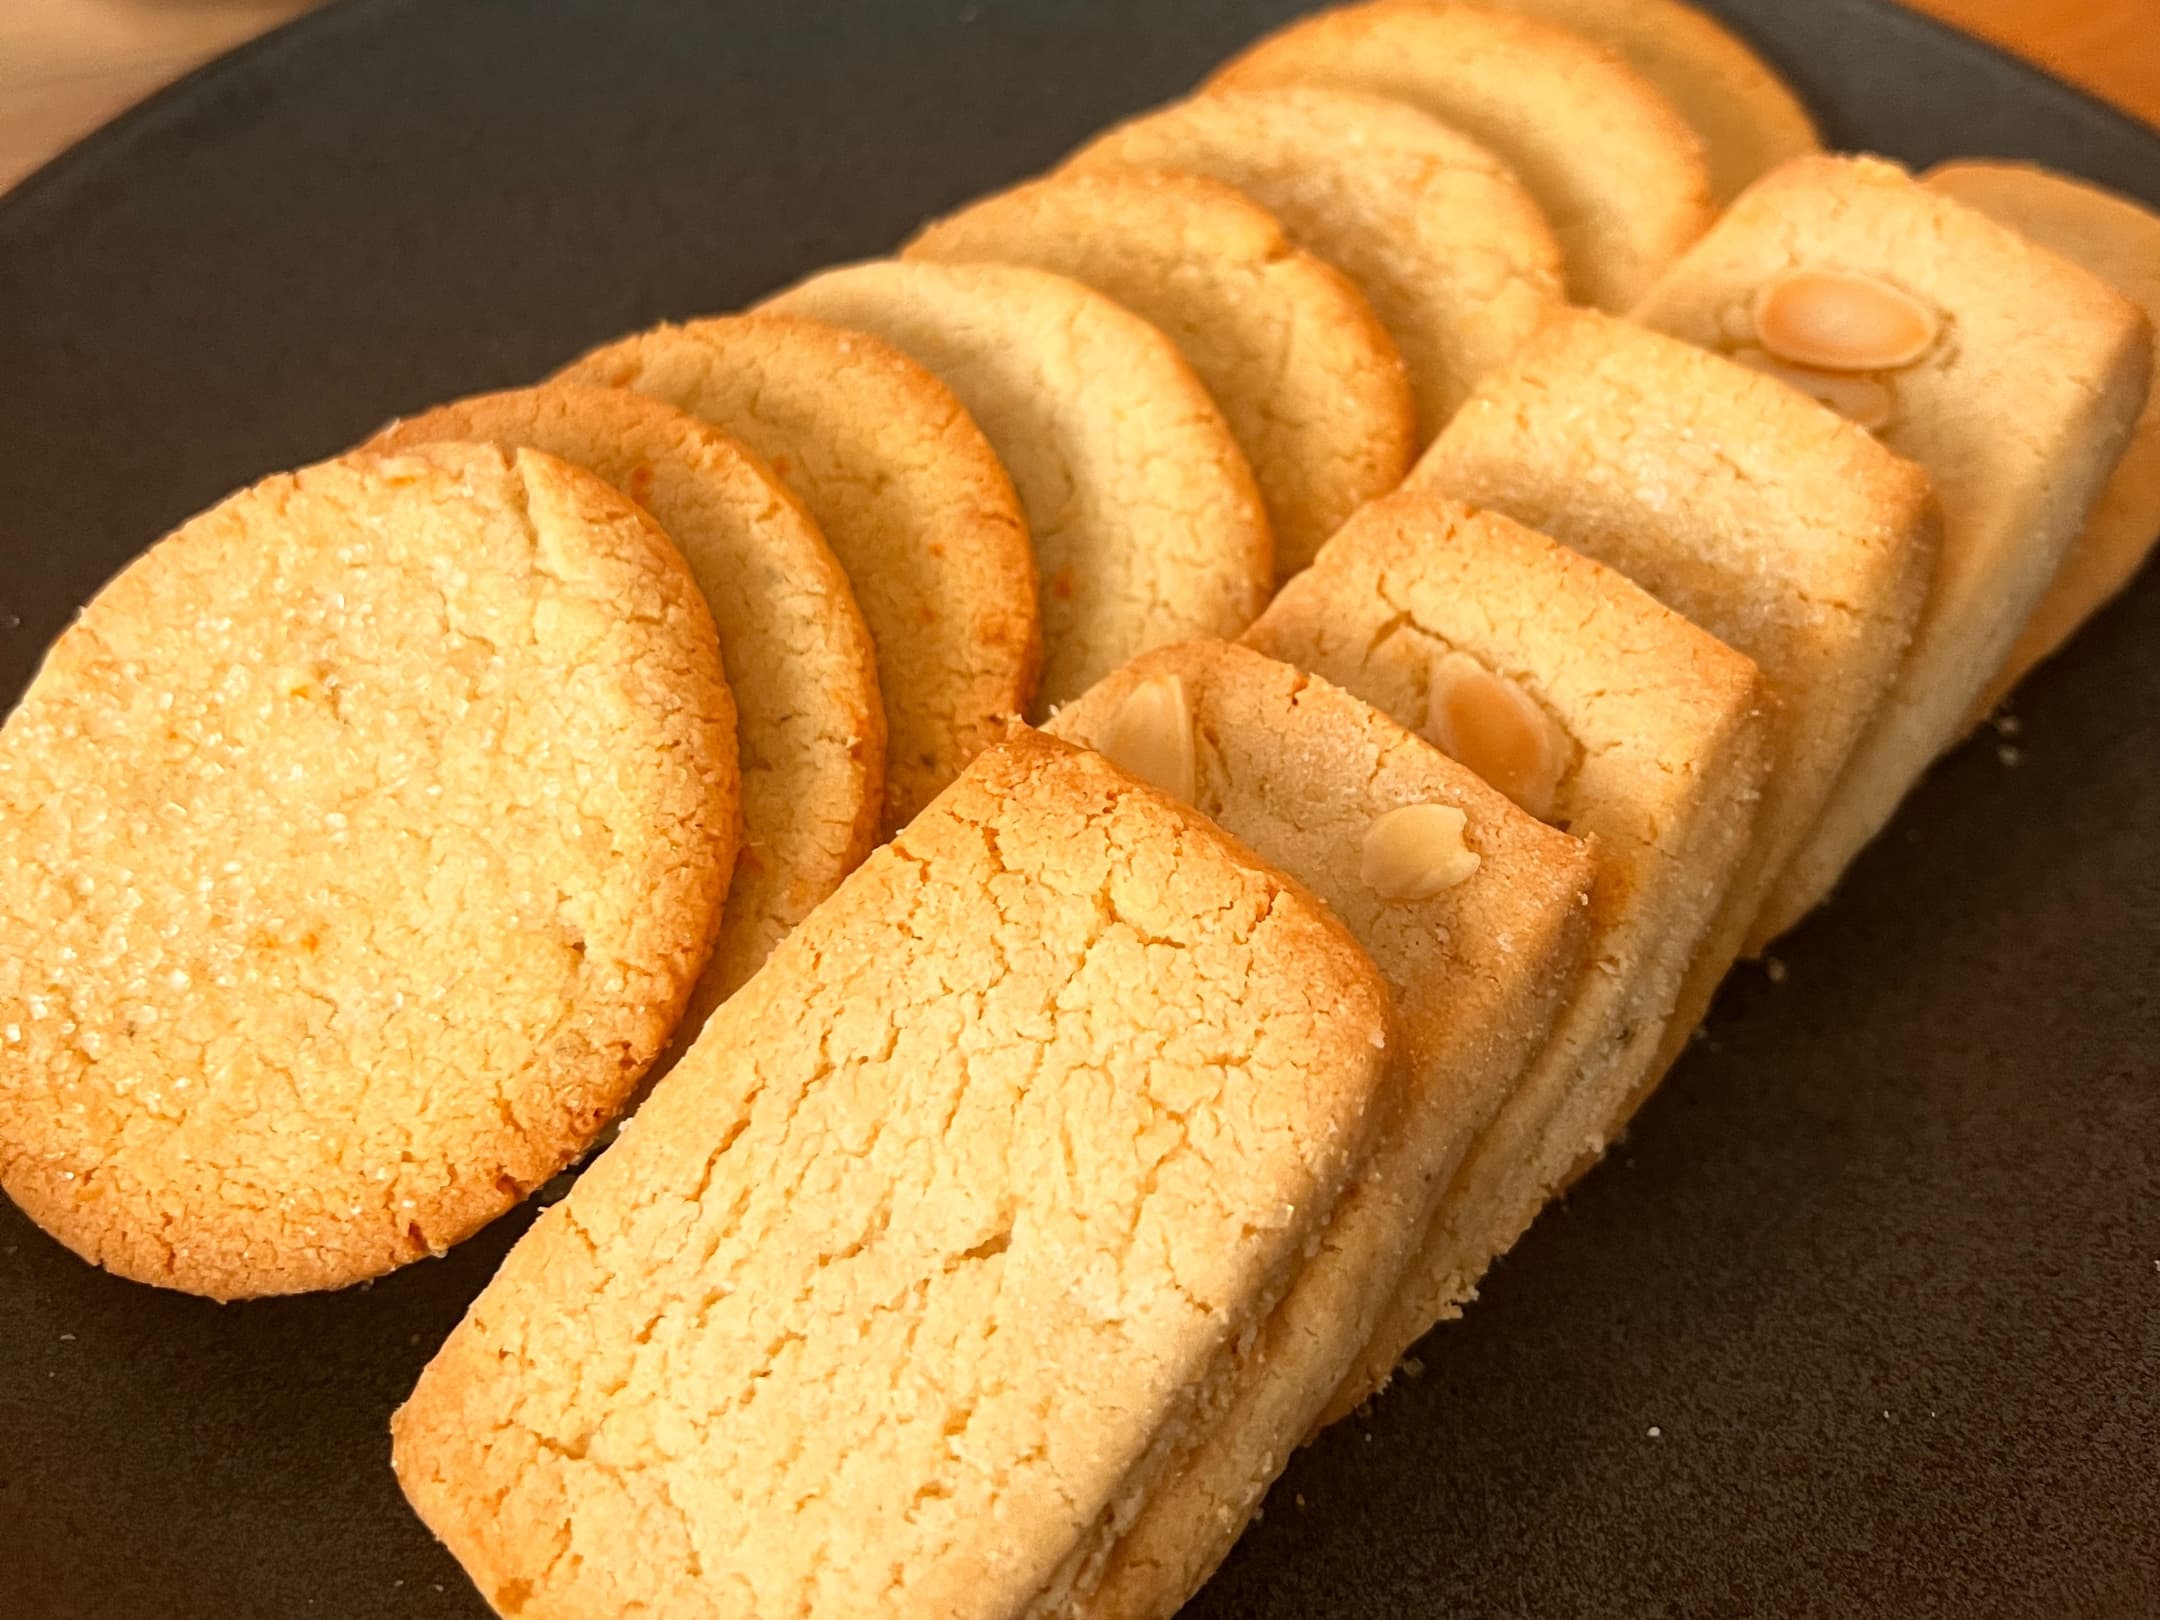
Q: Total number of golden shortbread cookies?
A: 14